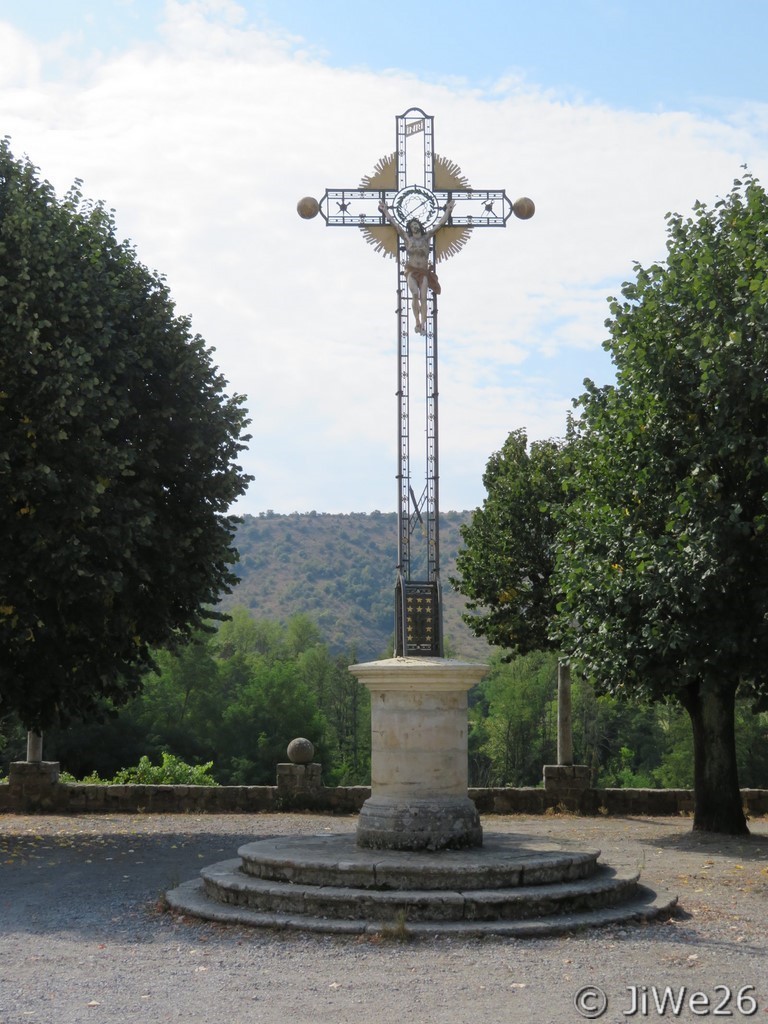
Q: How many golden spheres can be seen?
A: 2